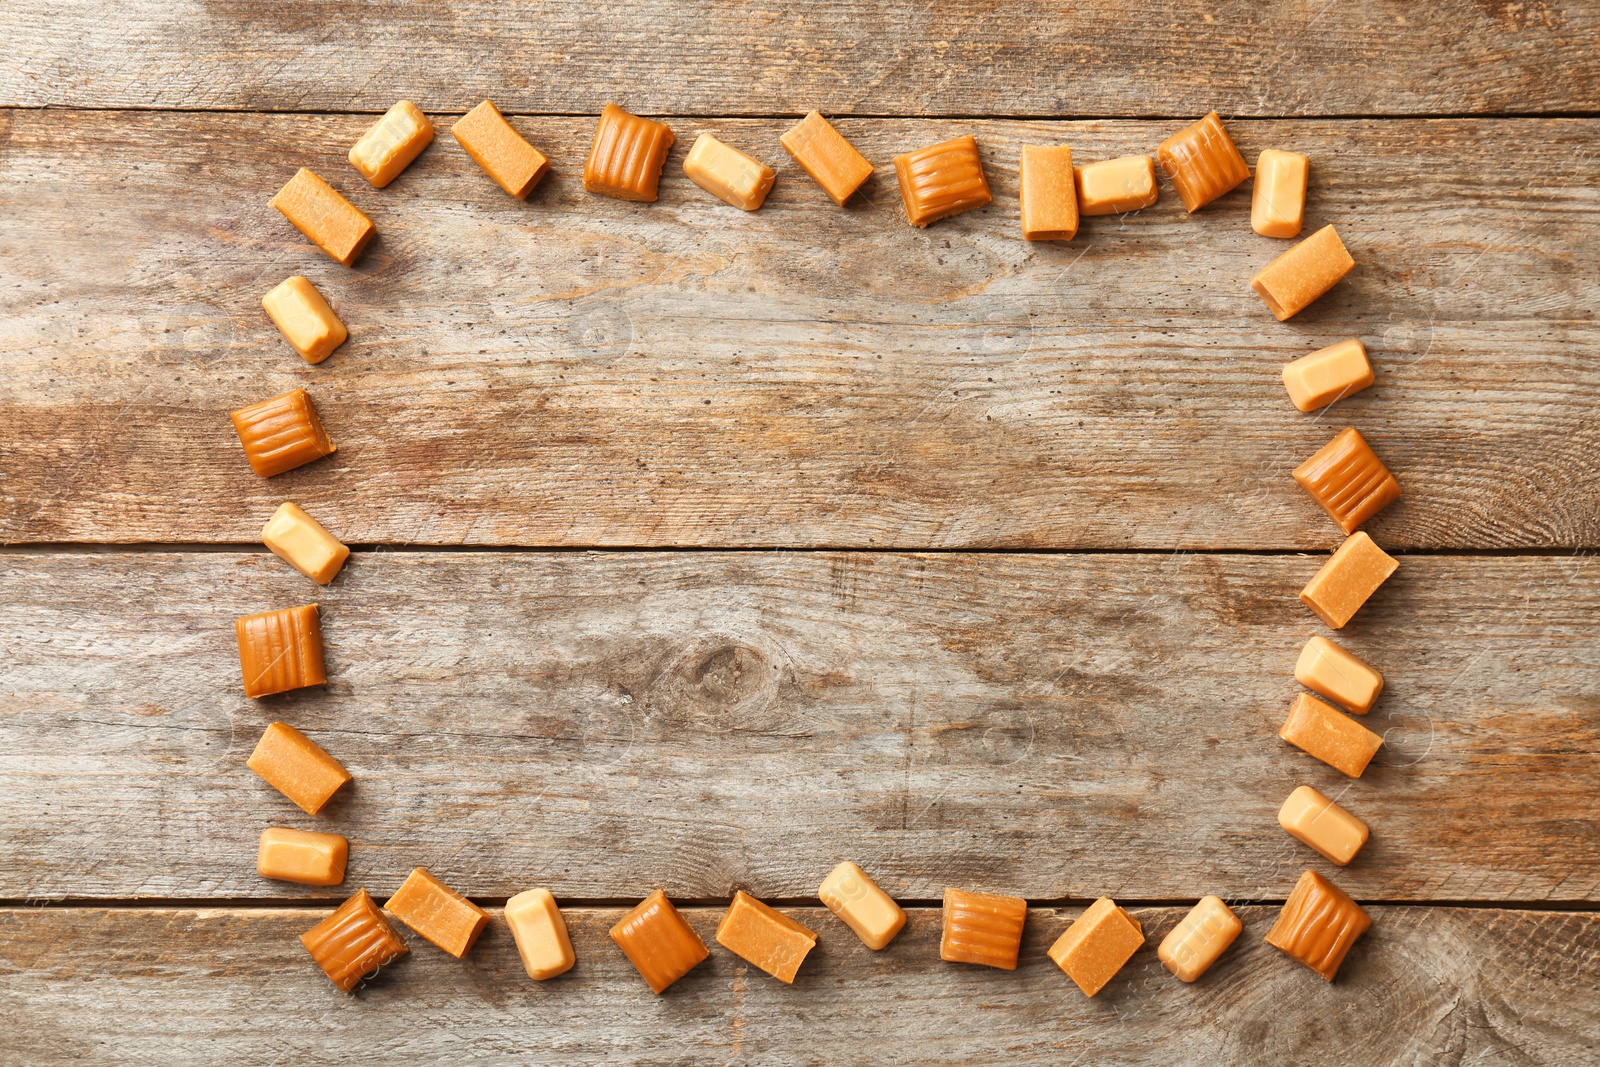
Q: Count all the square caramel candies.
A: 10